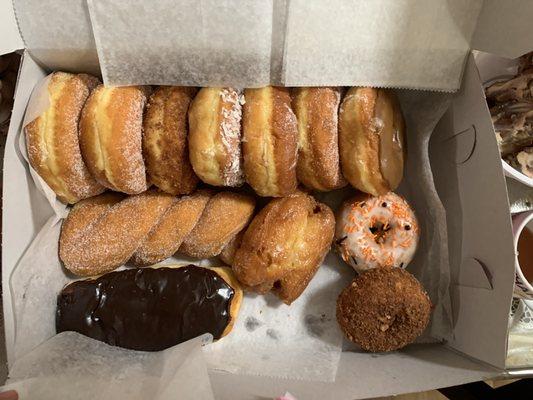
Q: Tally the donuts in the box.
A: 12